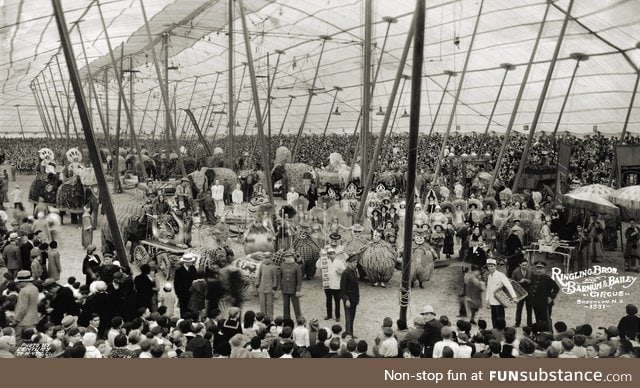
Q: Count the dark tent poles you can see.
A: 2